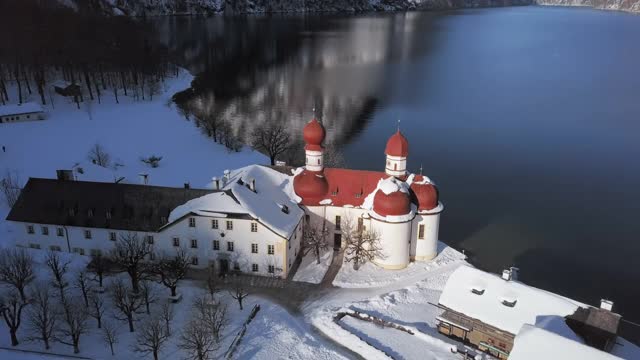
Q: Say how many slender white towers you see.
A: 2